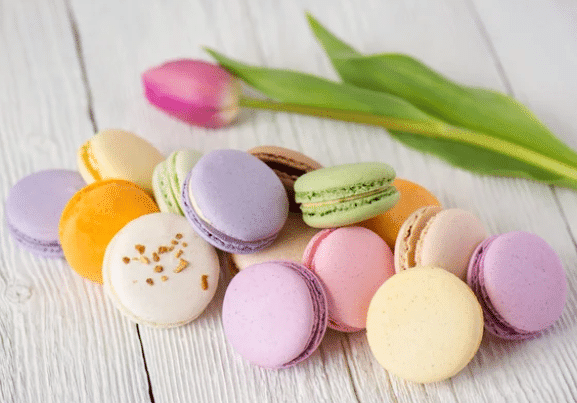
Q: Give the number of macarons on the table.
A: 15